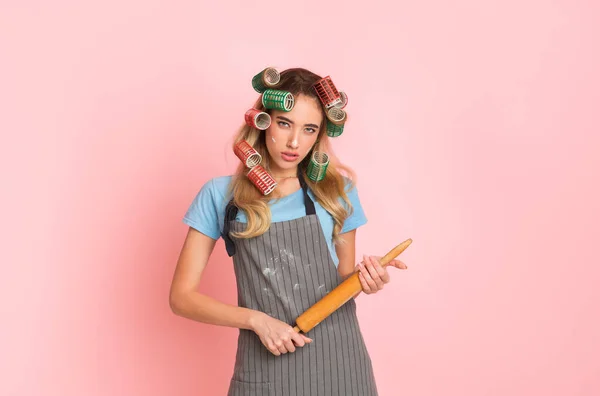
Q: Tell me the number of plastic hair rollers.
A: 9